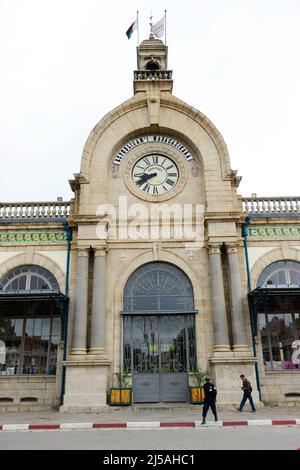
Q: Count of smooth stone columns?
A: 4